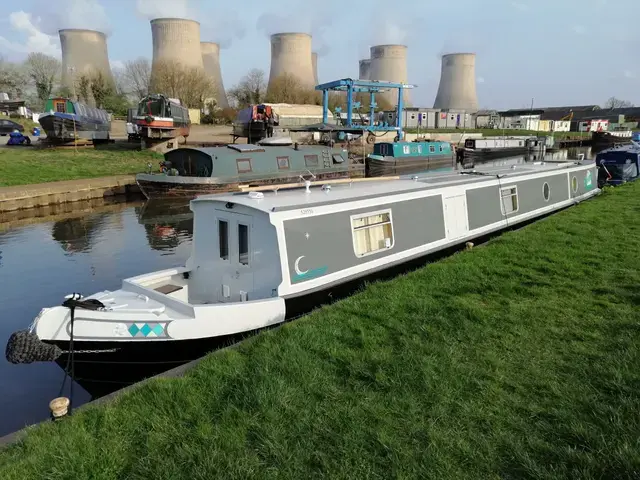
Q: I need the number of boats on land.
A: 3